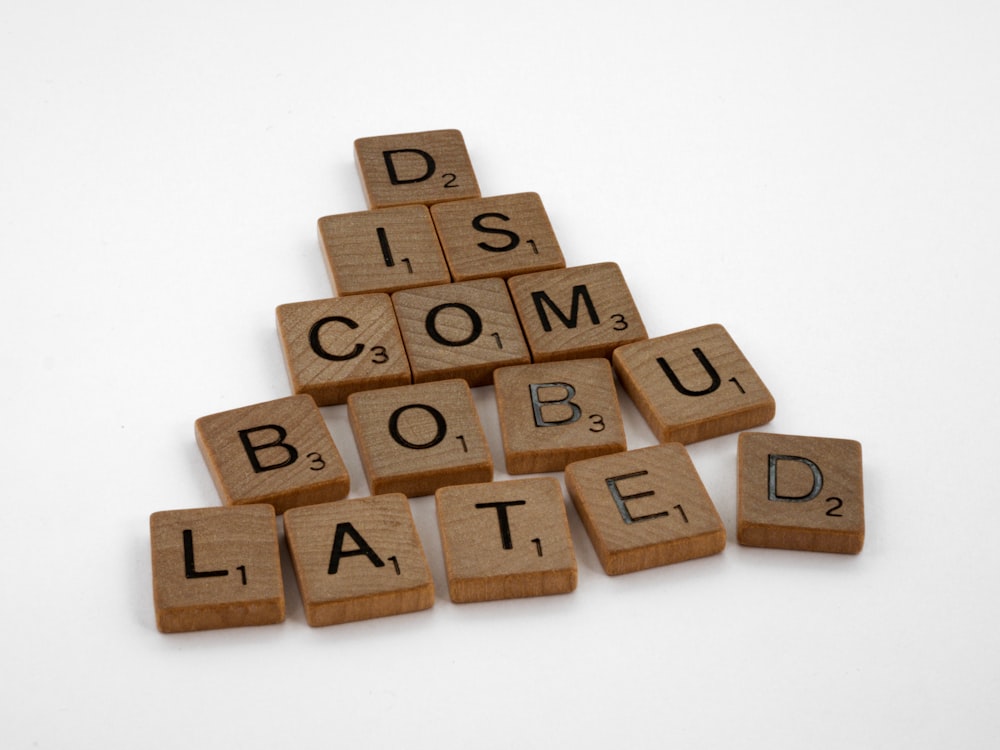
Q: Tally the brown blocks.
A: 15